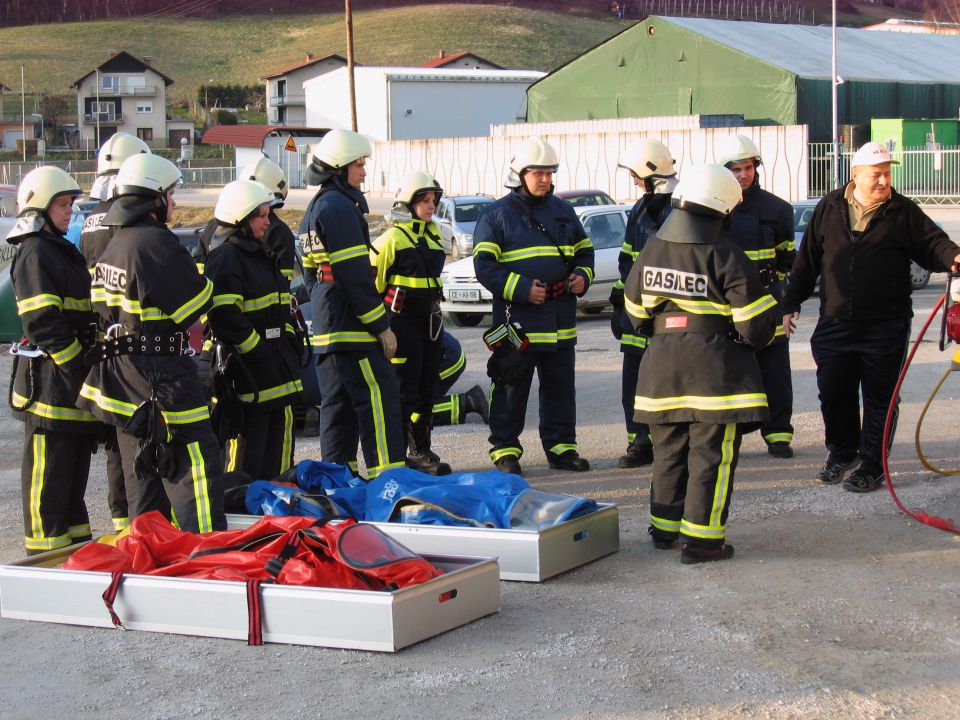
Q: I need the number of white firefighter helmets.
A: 11